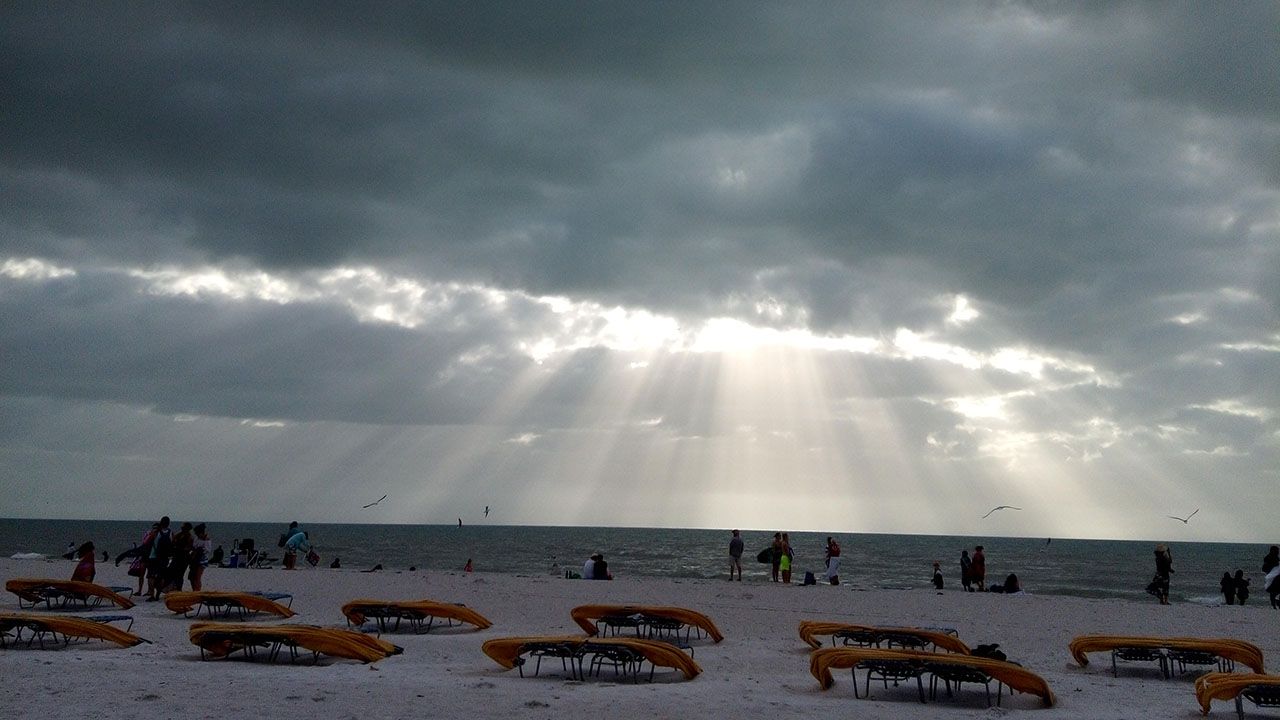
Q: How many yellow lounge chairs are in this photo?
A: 11